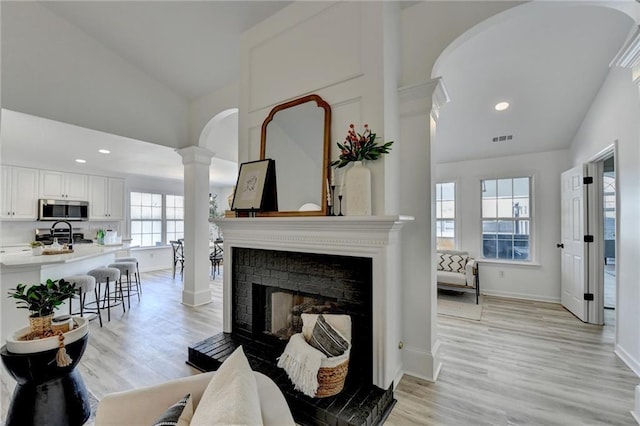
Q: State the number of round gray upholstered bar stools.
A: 4